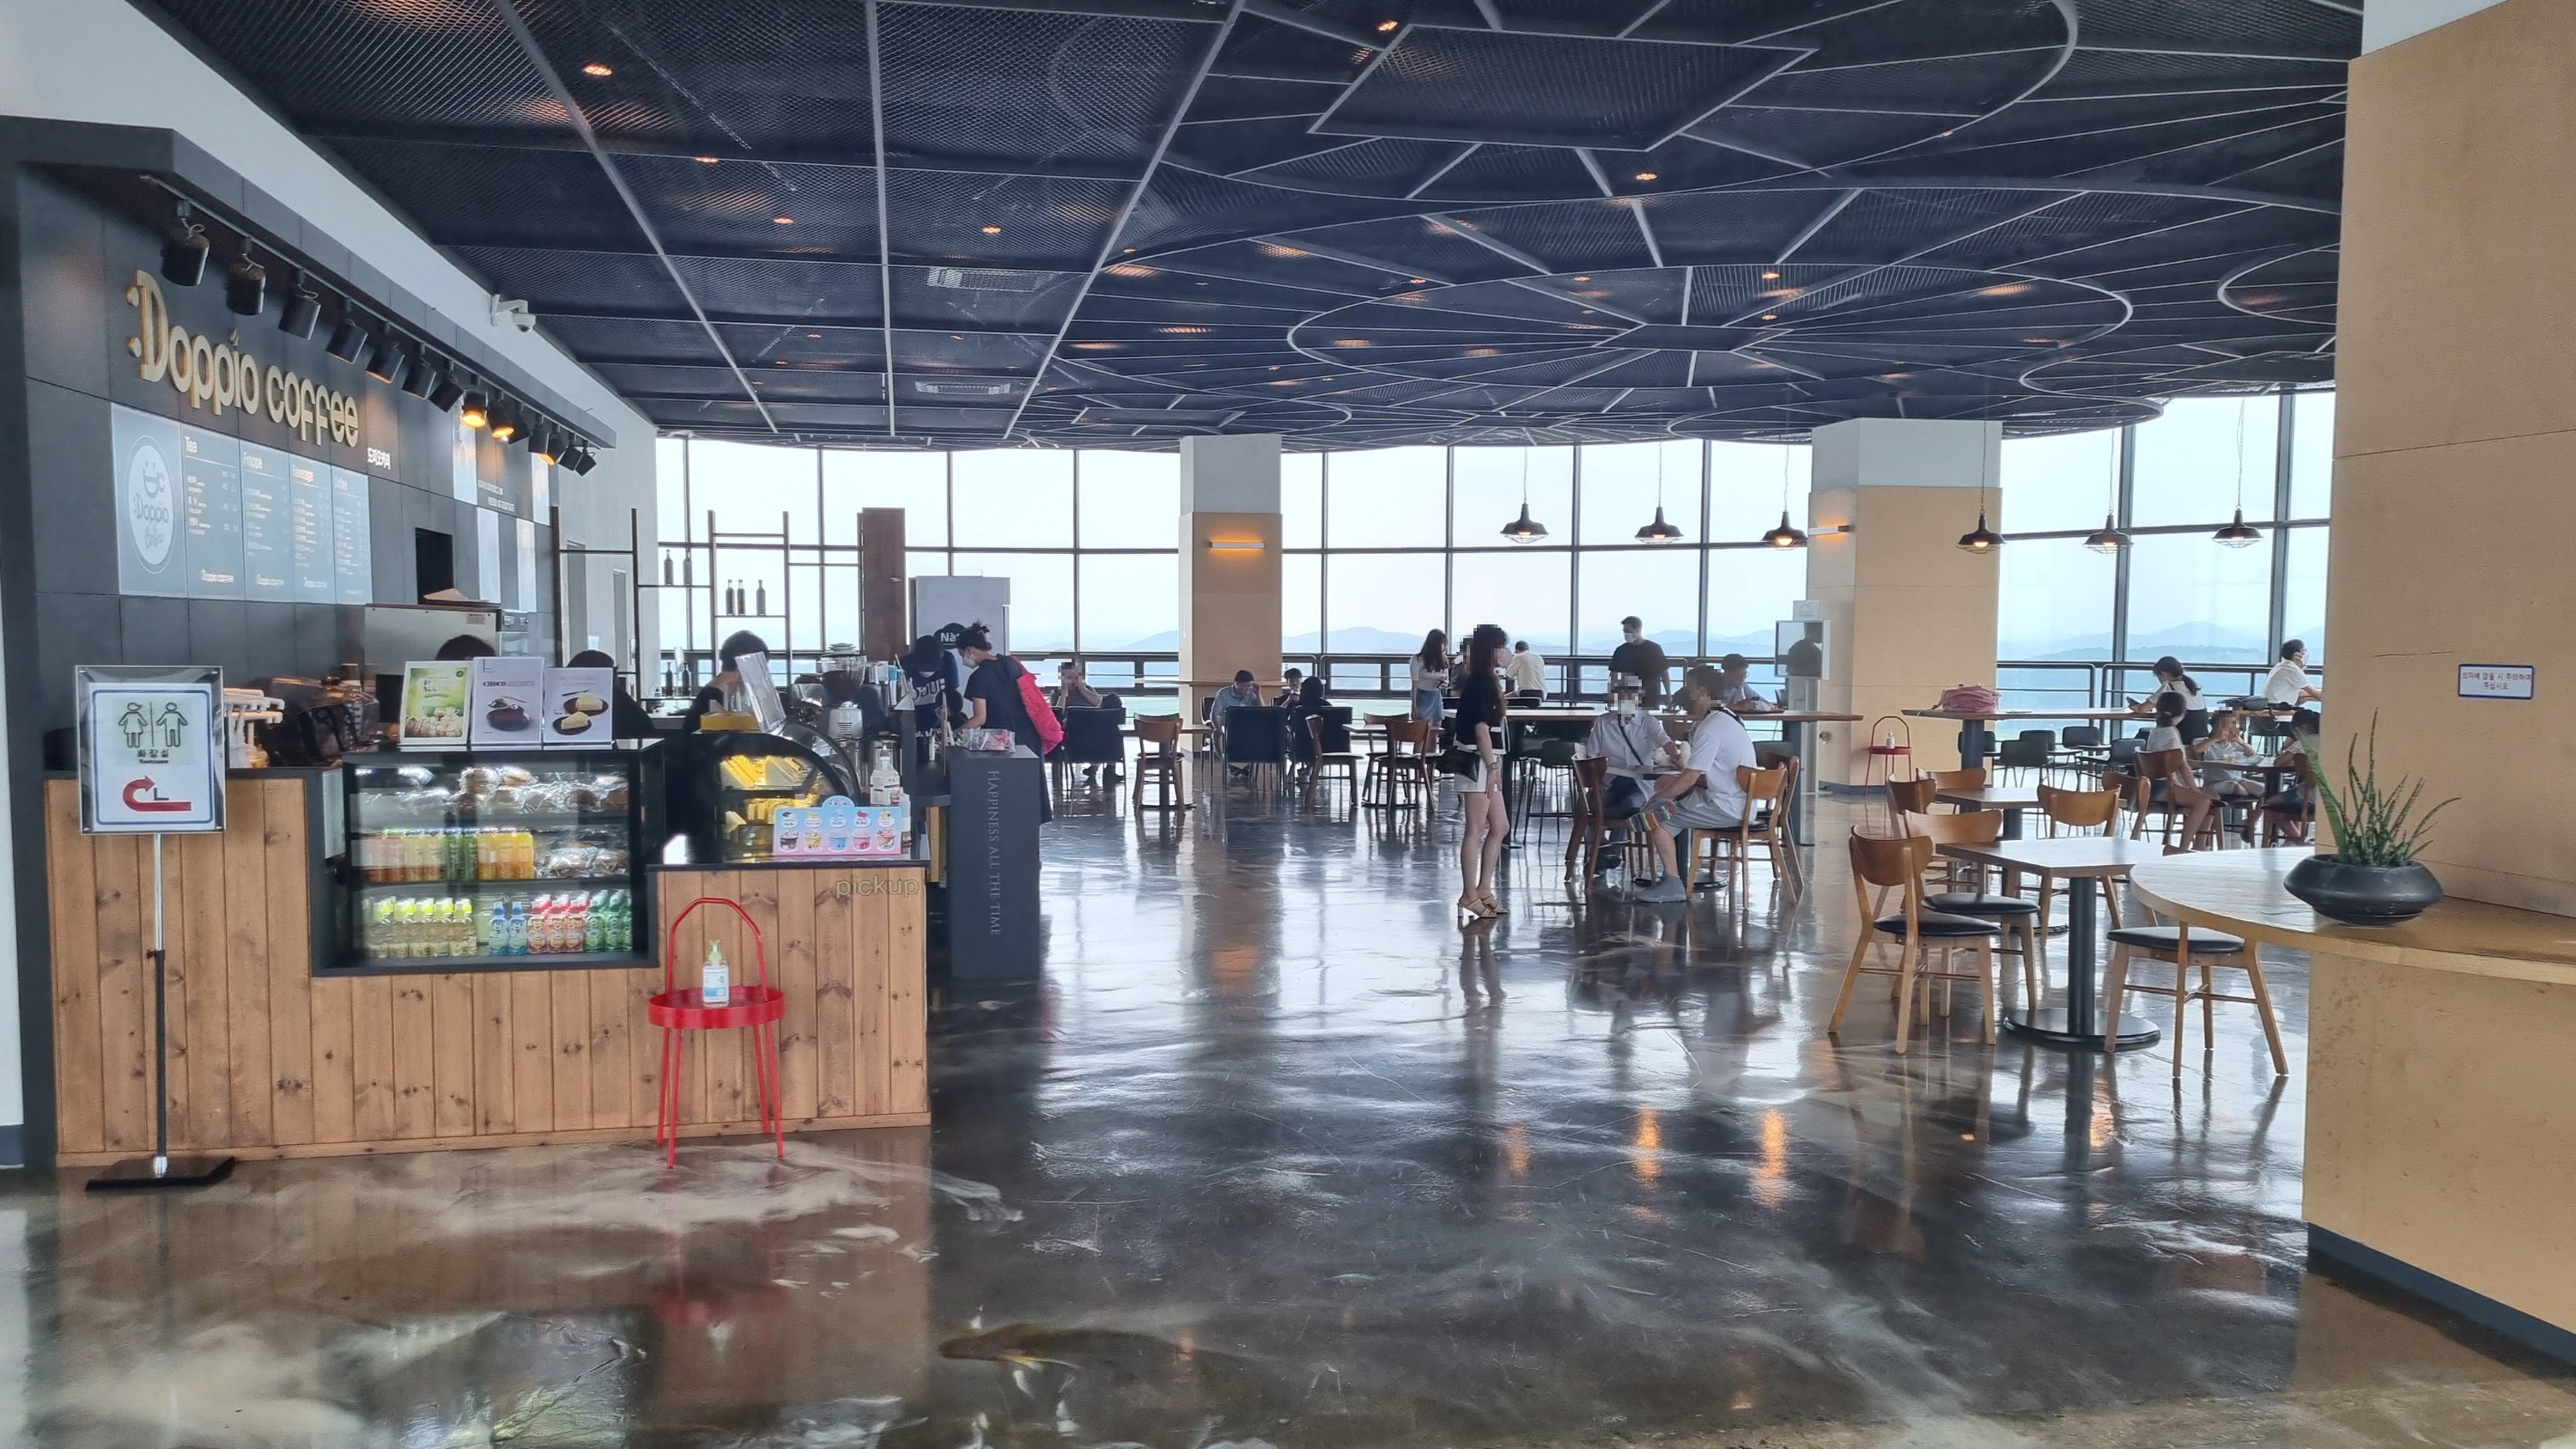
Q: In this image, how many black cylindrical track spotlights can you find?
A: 14